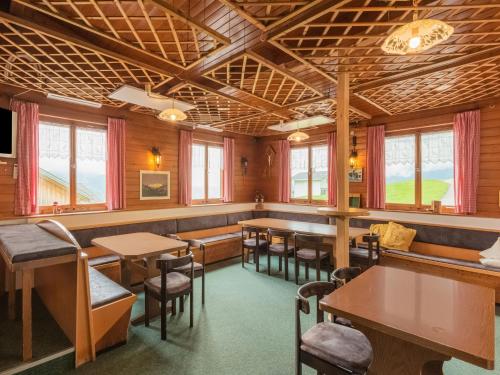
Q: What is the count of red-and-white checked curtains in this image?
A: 8